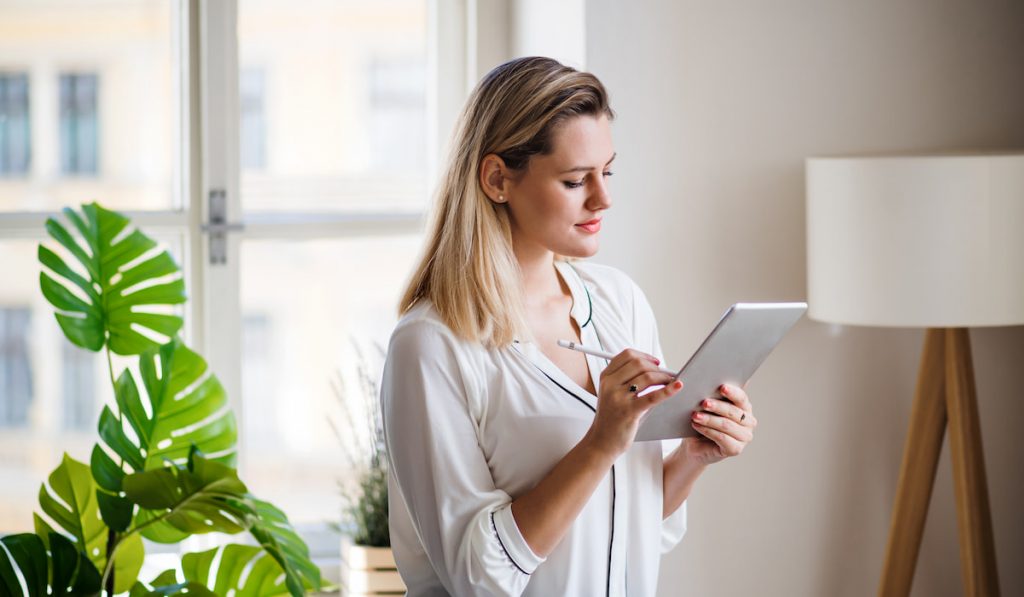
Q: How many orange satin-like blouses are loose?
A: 0